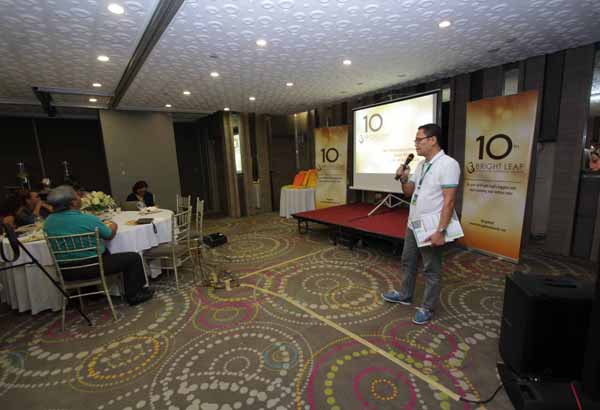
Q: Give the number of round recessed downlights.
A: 13